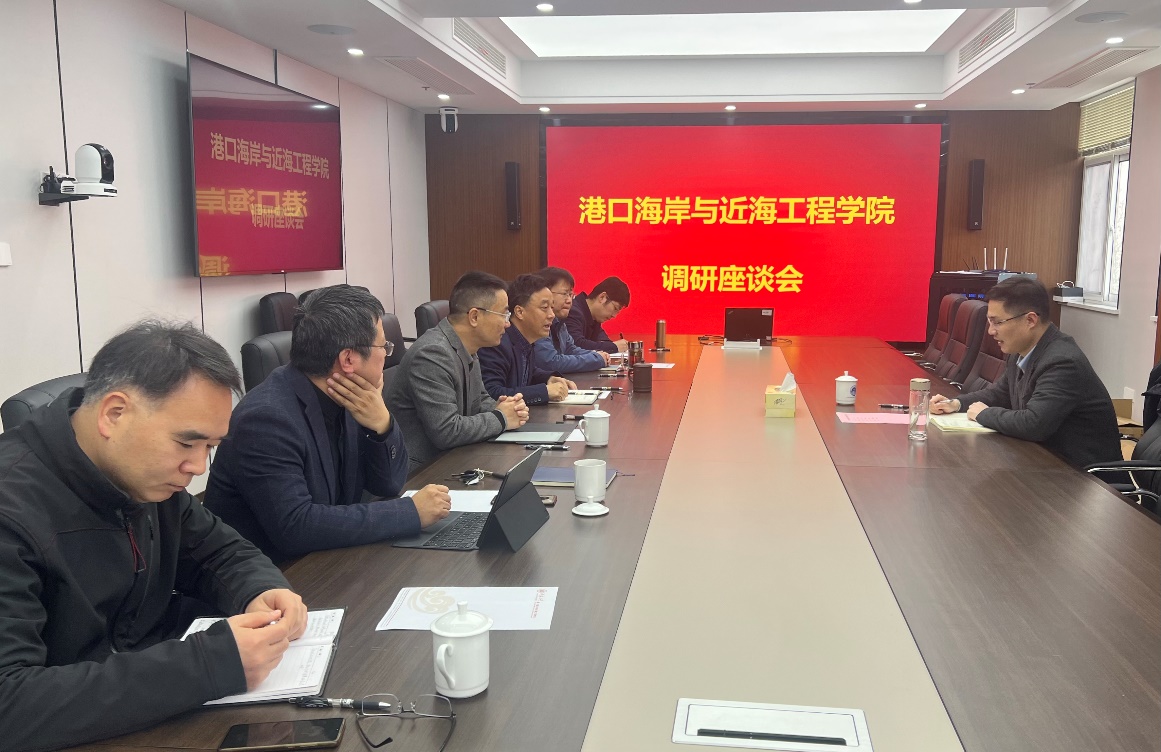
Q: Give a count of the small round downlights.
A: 9